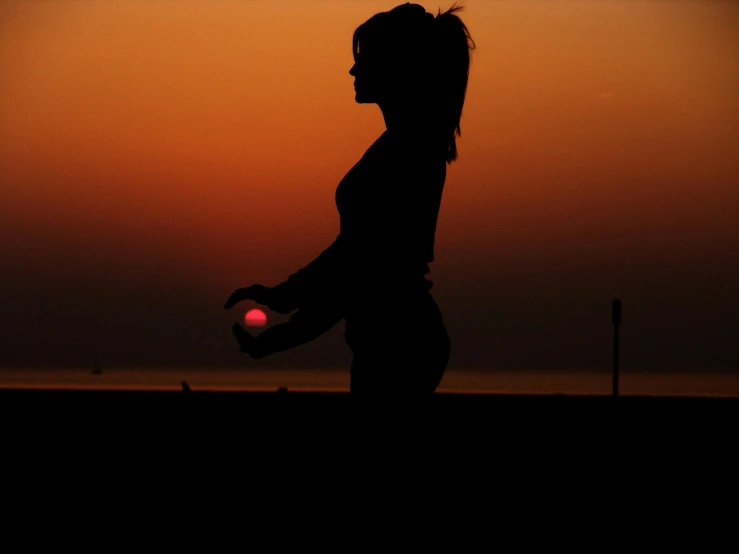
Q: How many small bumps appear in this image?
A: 2